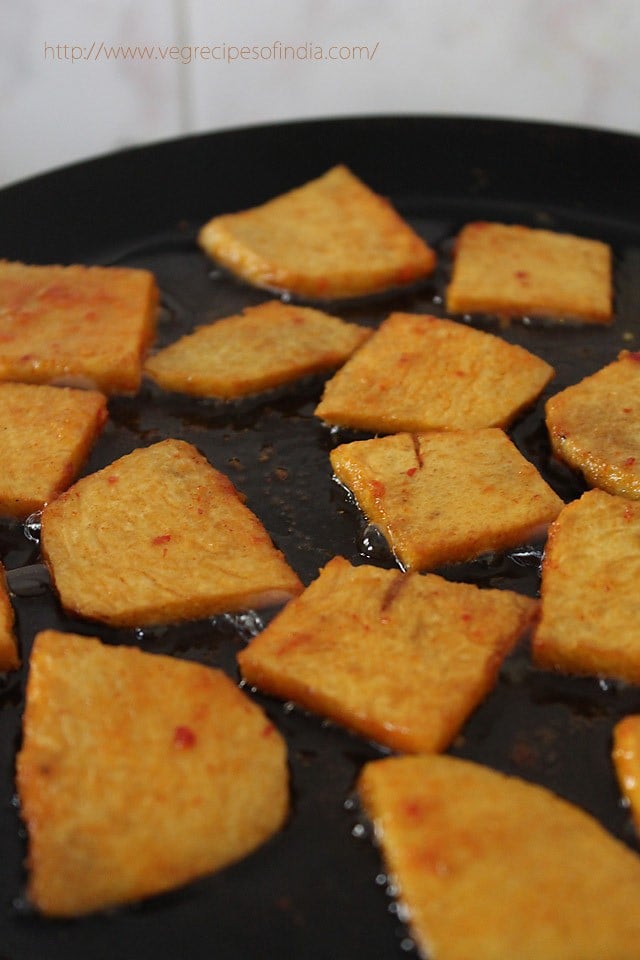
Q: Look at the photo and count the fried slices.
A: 15